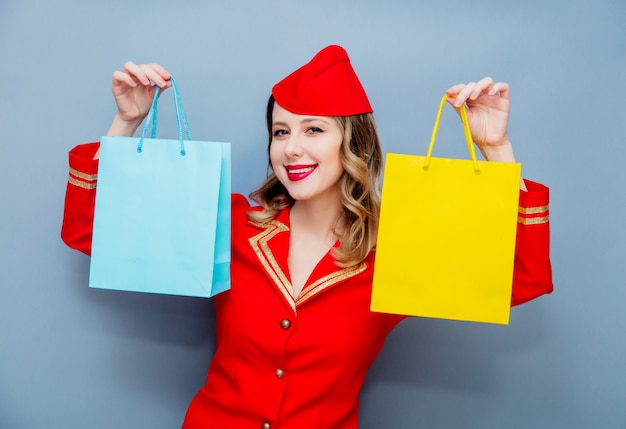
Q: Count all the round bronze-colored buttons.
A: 3